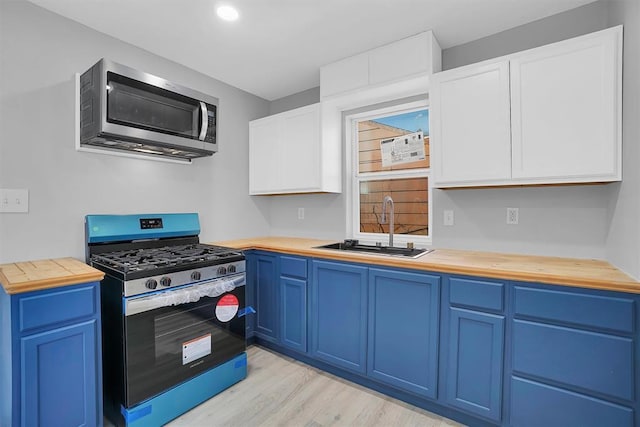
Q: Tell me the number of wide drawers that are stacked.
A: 3